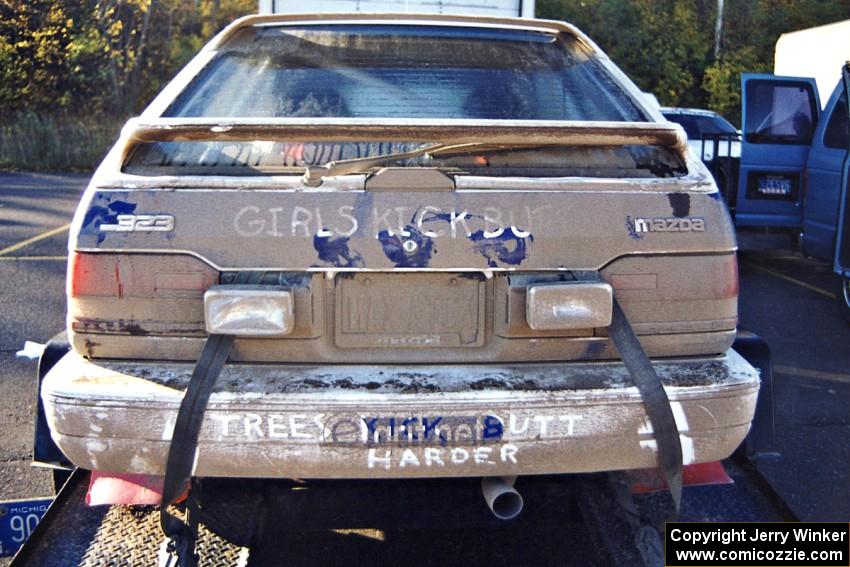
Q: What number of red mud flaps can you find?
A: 2